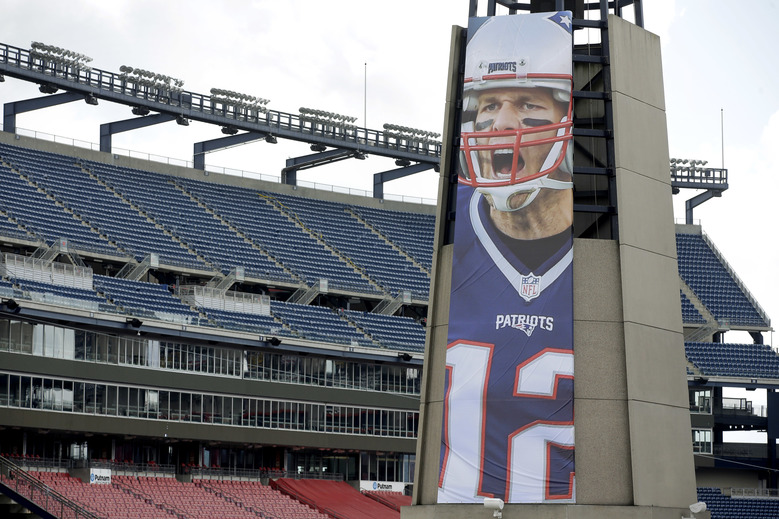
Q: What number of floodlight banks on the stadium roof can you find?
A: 6